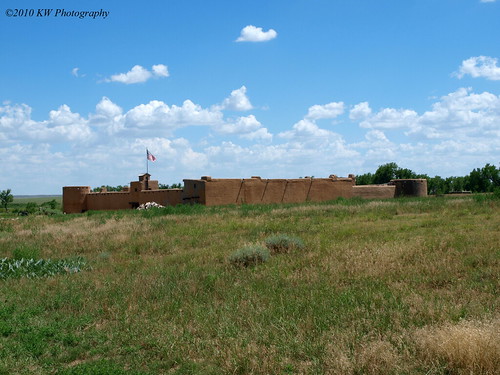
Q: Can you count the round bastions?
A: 2